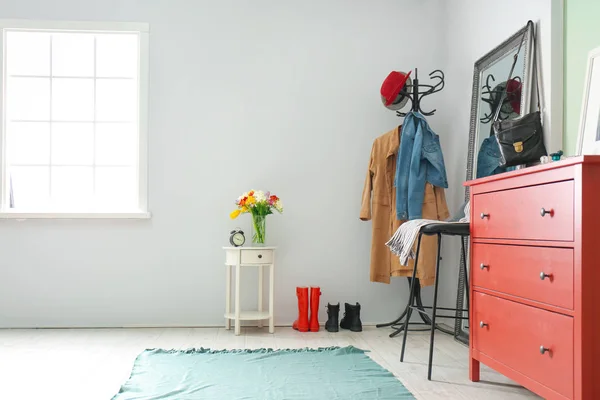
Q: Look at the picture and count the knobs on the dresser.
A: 6